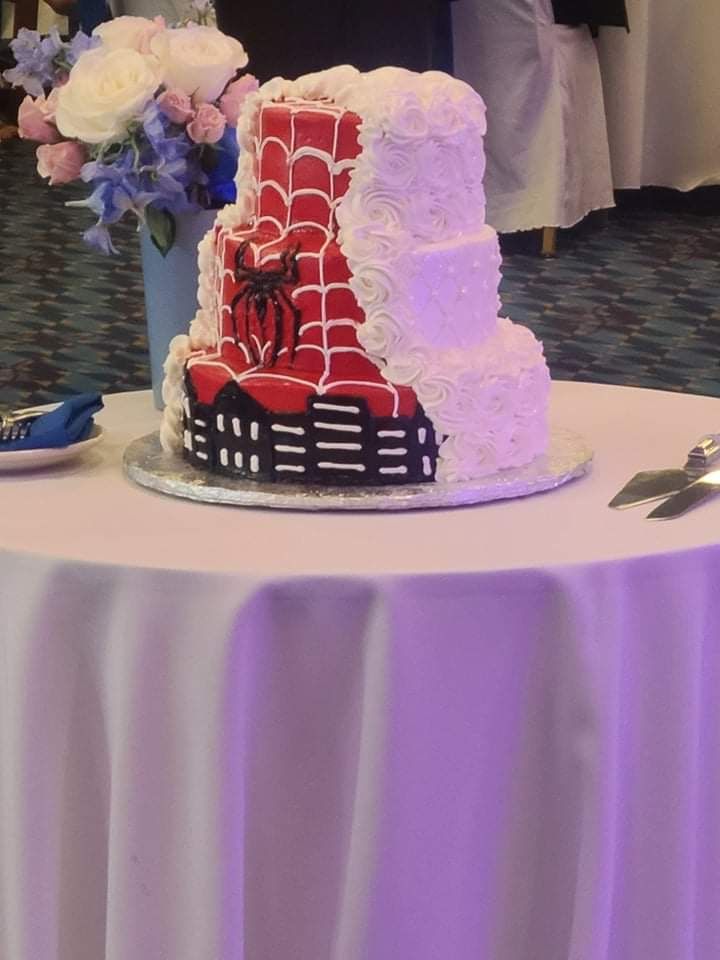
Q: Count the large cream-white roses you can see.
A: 3